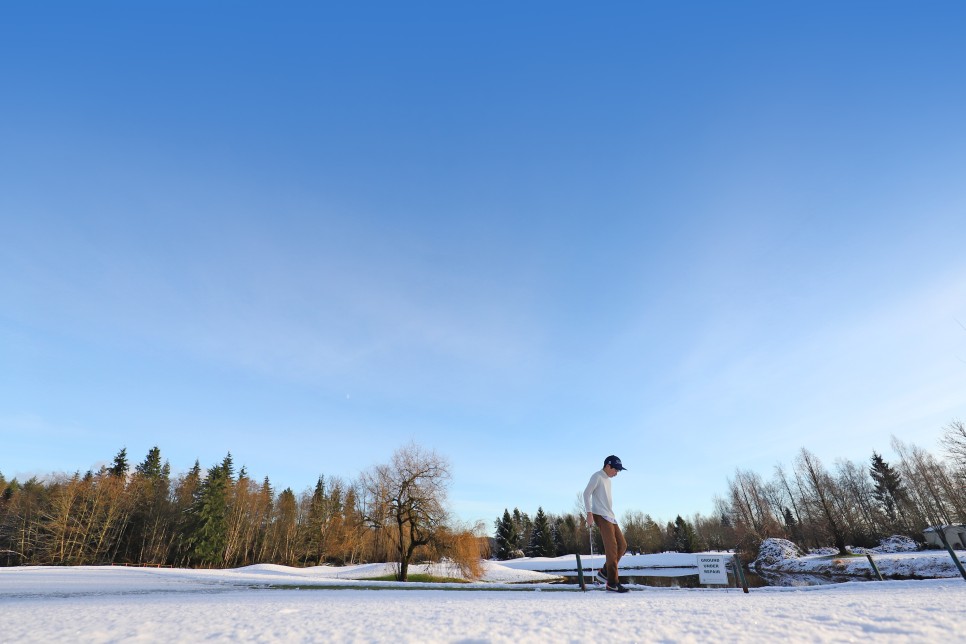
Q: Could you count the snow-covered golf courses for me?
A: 1